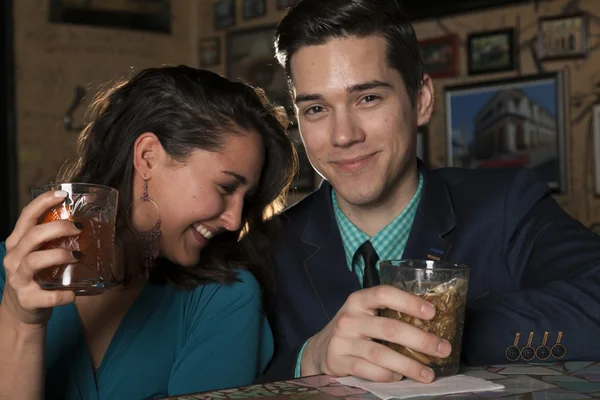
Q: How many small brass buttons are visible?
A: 4